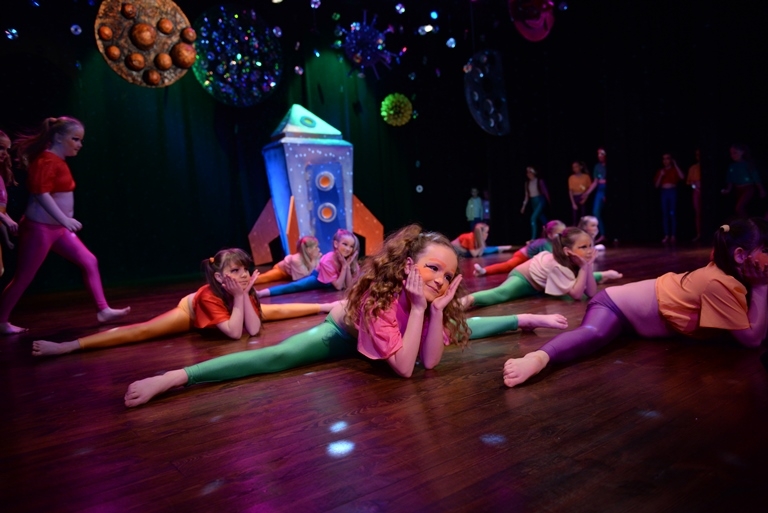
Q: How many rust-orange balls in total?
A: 10